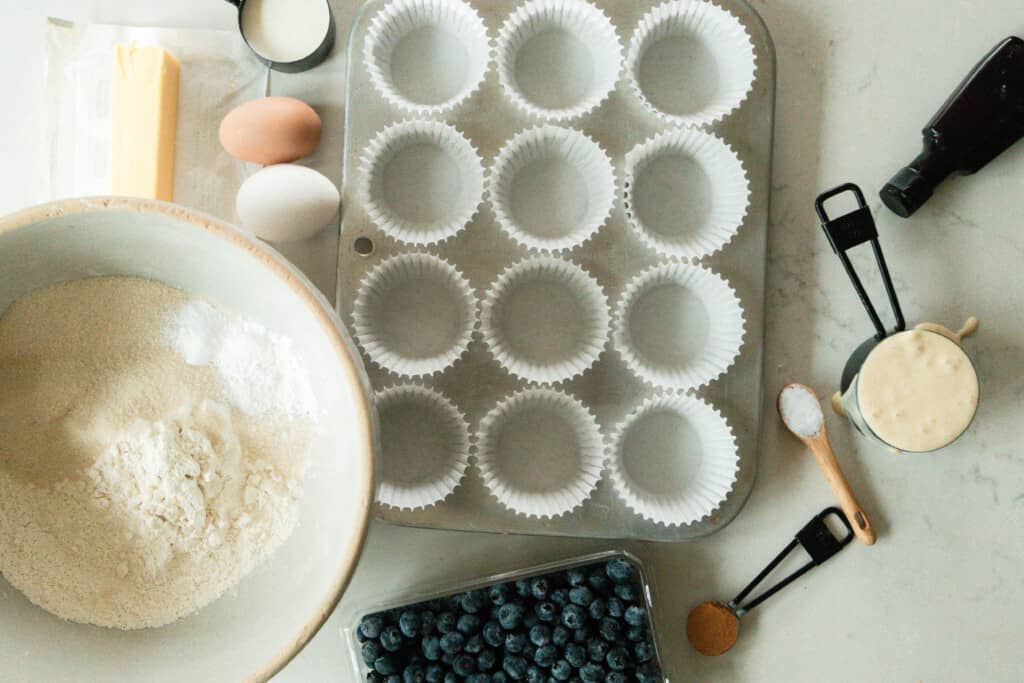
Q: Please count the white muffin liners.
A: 12